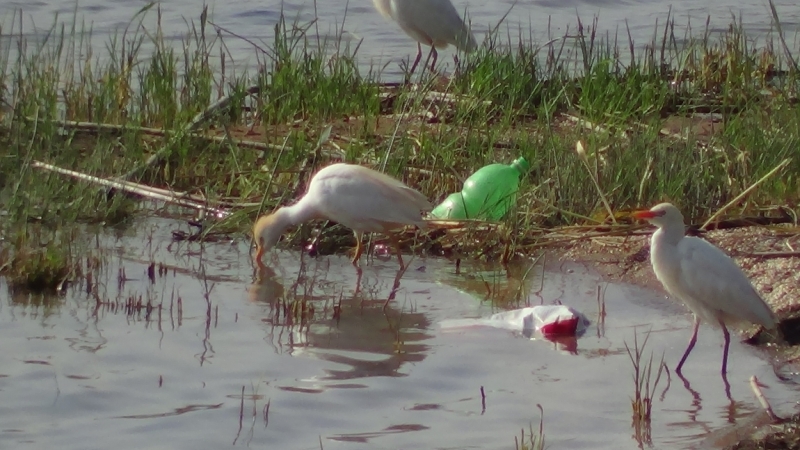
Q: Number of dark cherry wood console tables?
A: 0